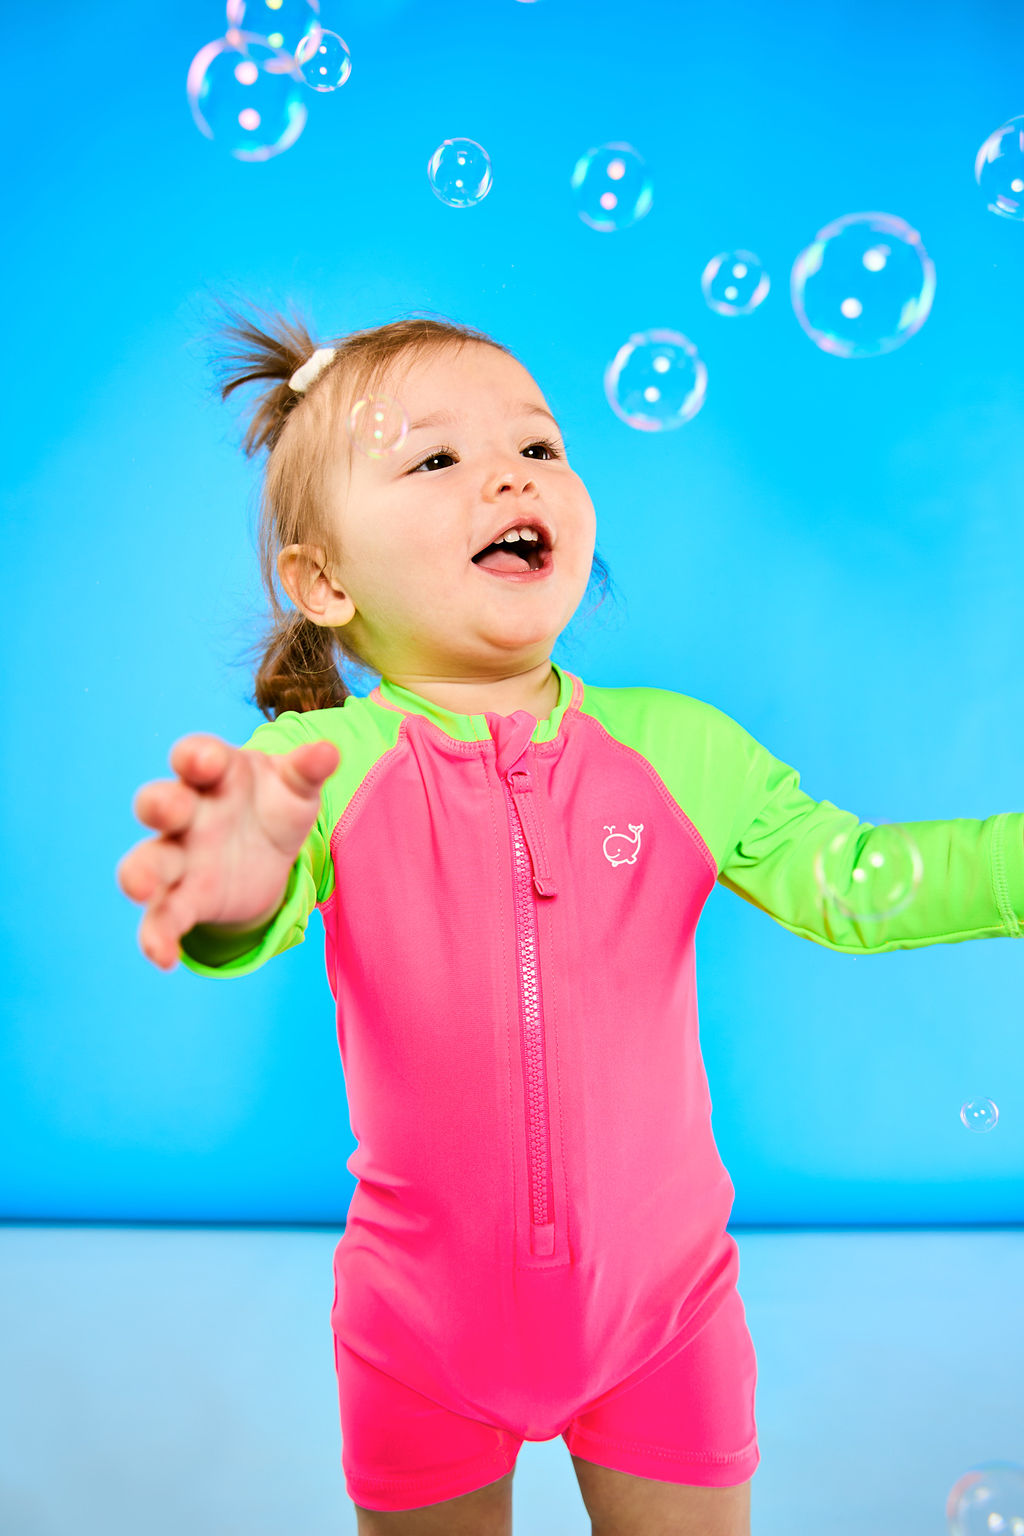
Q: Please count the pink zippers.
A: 1